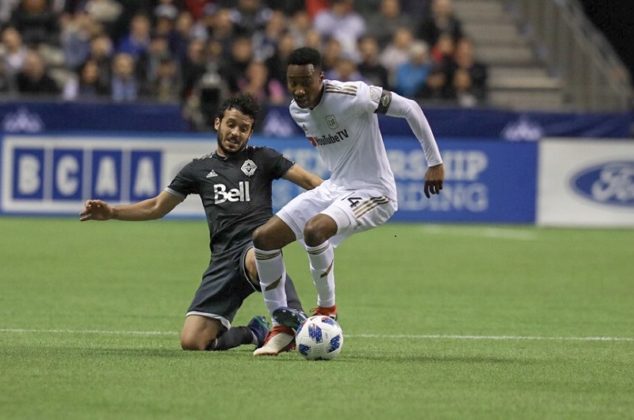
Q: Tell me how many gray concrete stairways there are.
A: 1